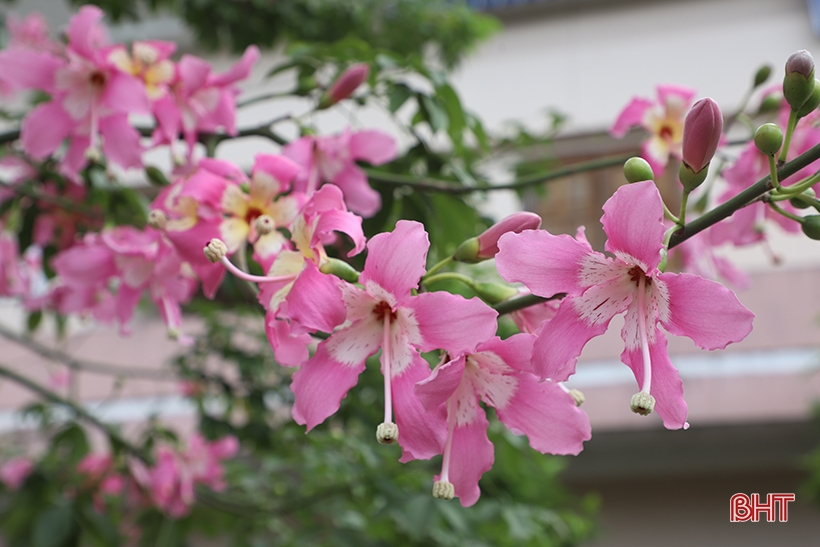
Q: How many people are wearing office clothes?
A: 0